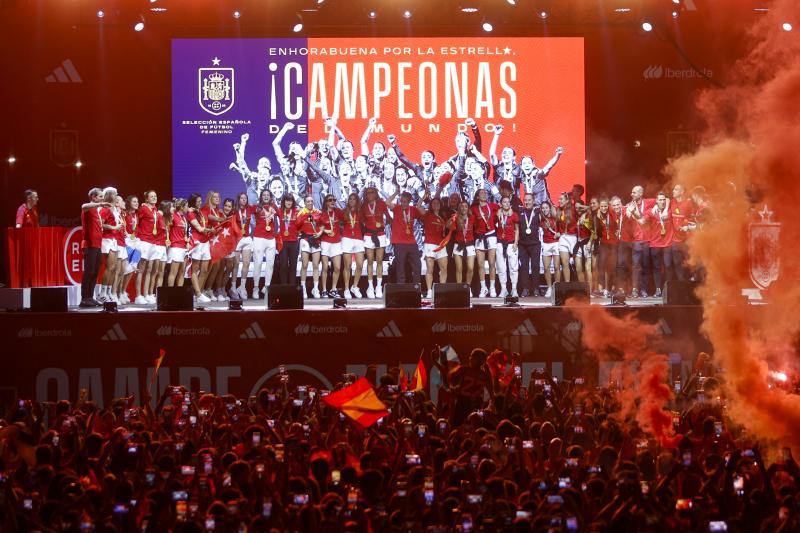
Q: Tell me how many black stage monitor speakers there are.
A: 7